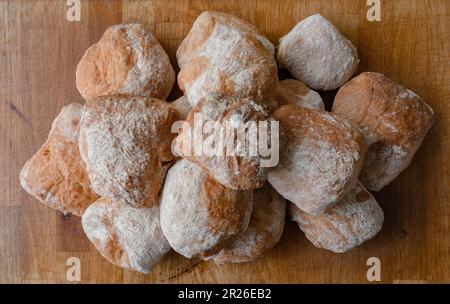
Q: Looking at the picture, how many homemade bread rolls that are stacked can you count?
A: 14